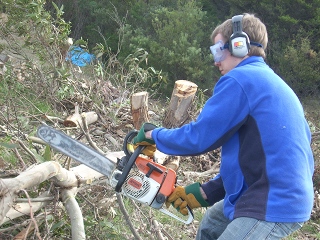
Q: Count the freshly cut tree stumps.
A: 2